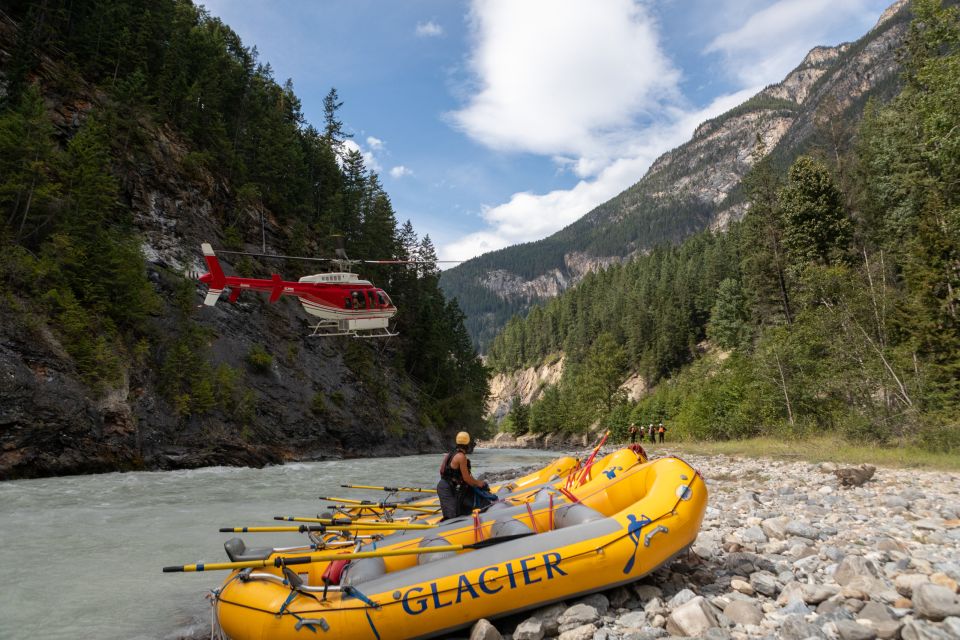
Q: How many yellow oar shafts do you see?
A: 6